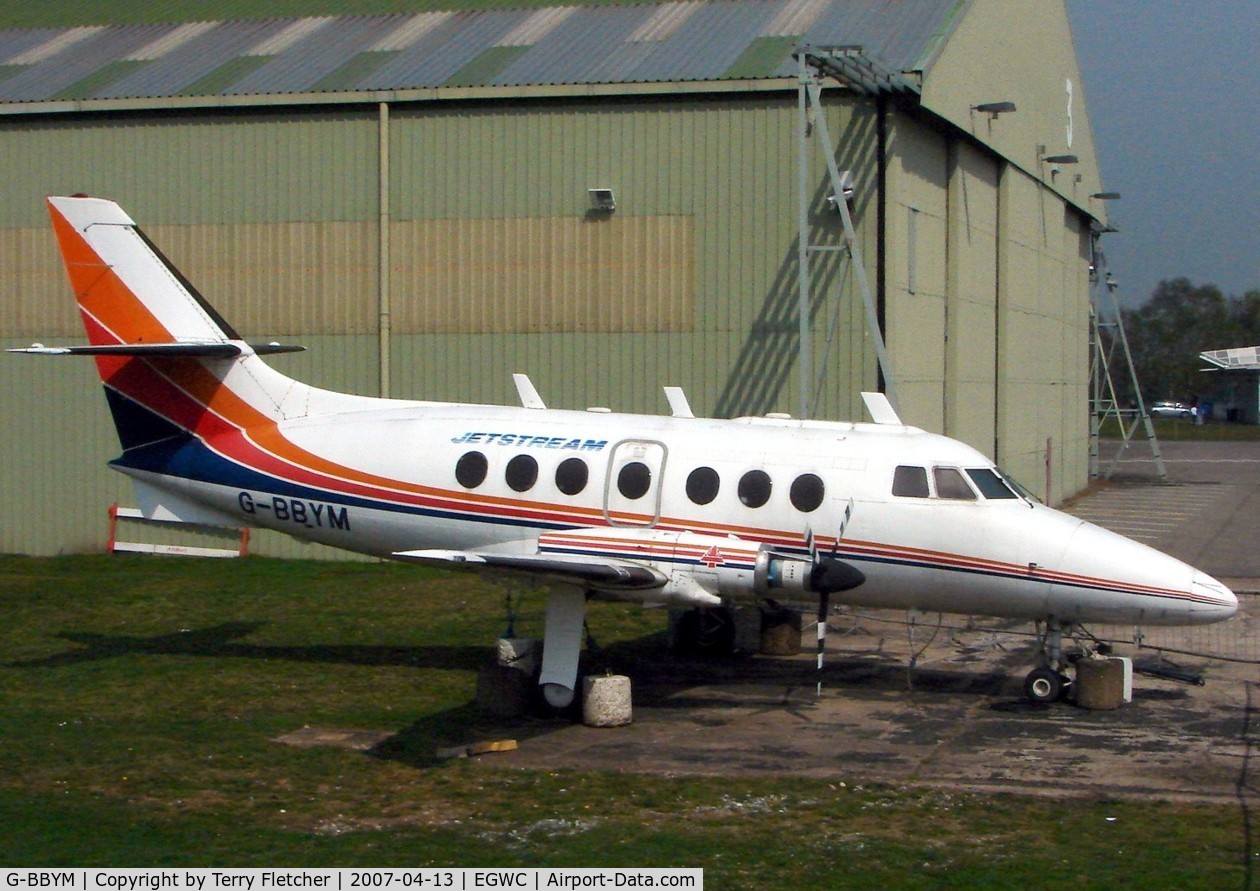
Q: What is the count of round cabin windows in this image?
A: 7